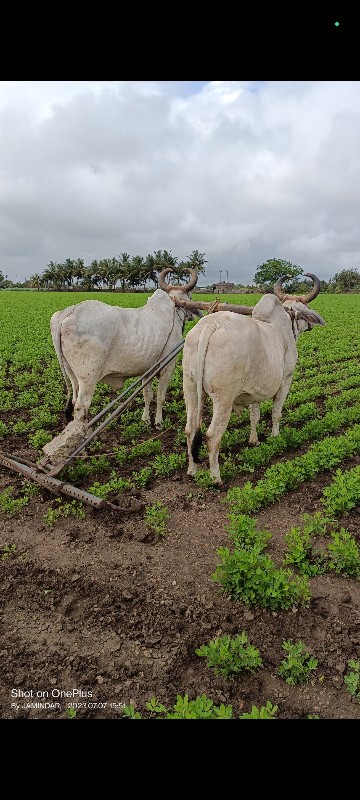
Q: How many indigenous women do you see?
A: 0